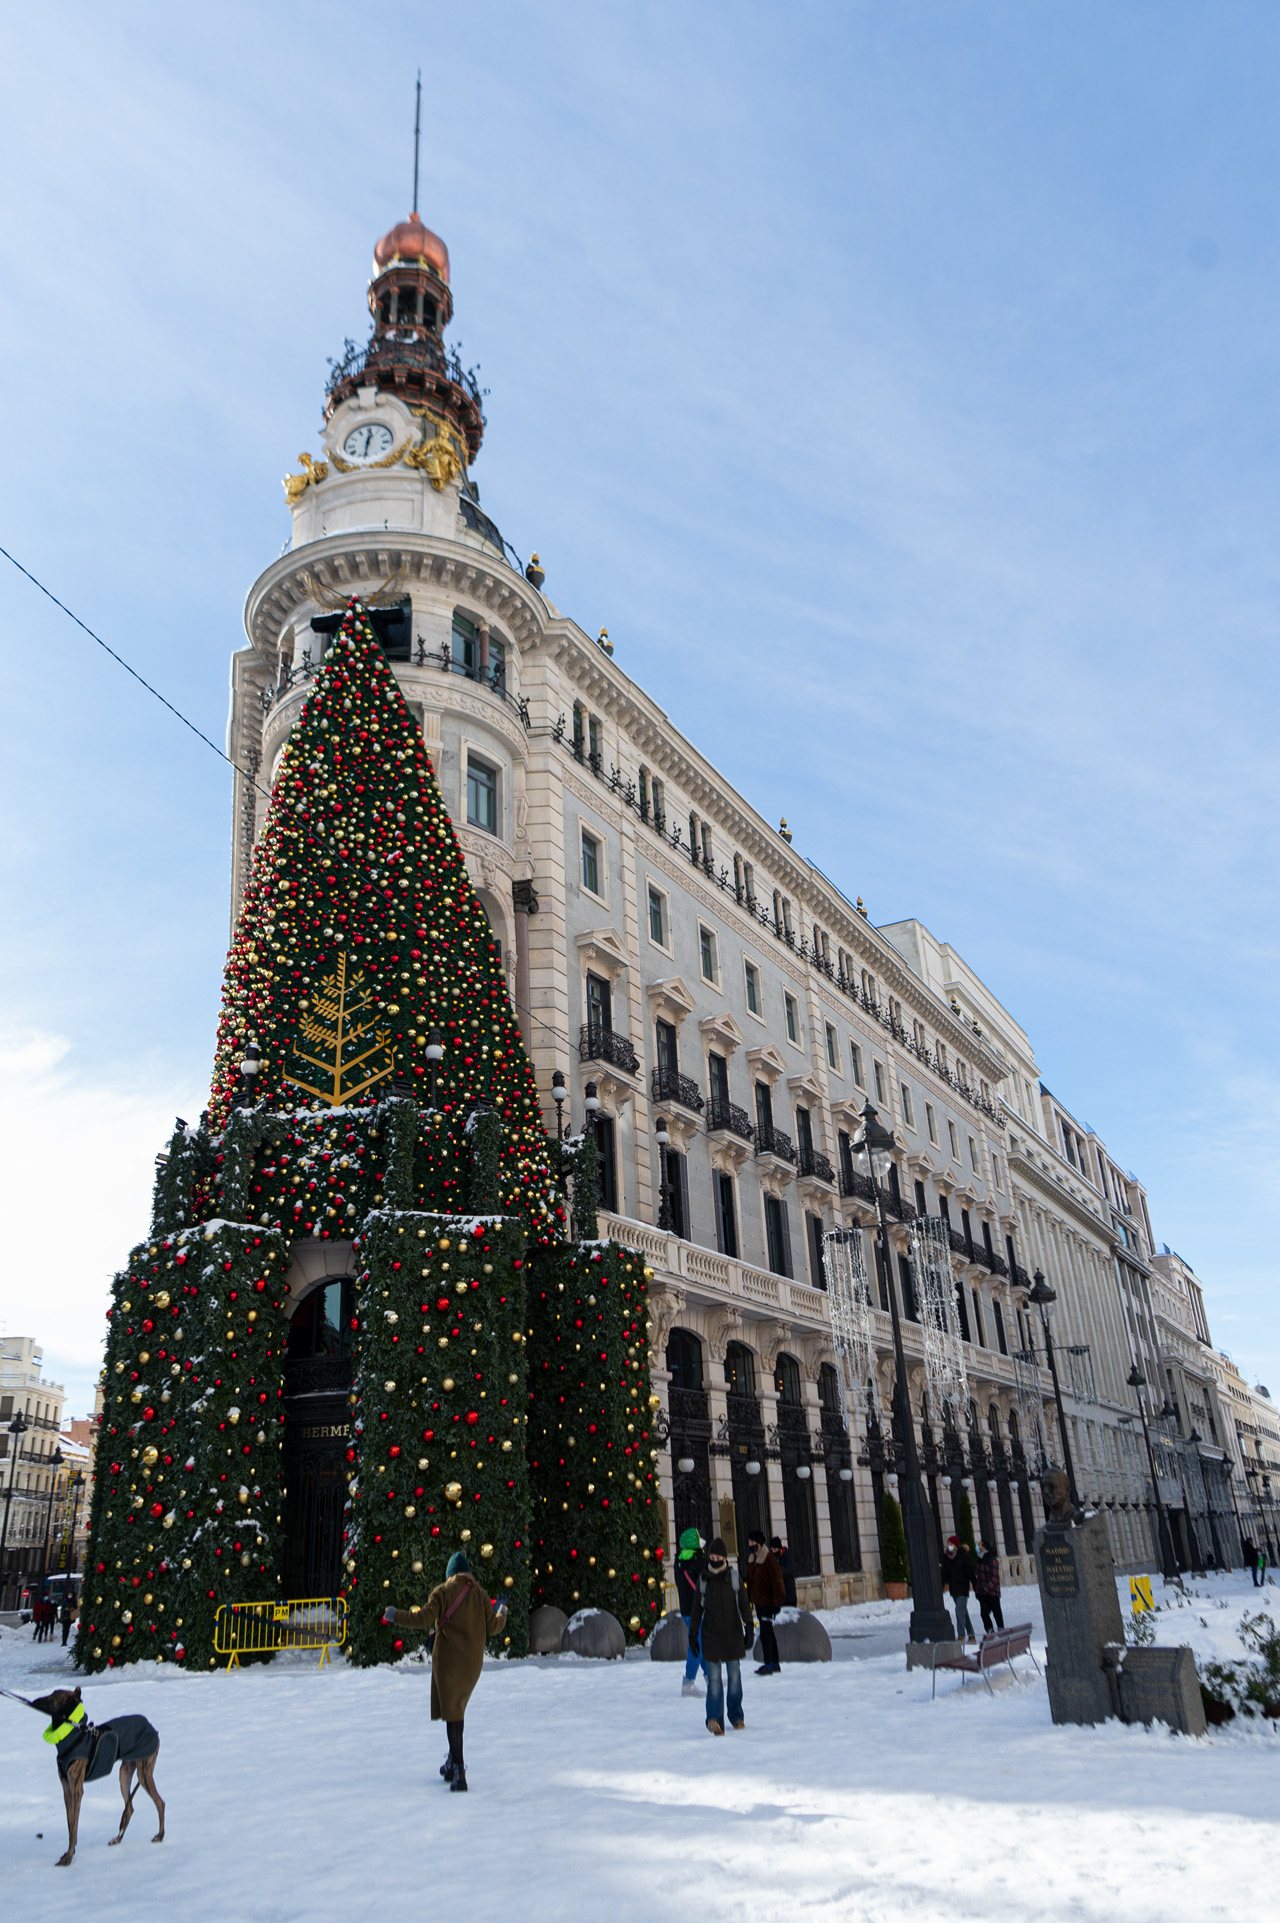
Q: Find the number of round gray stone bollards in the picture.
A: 4